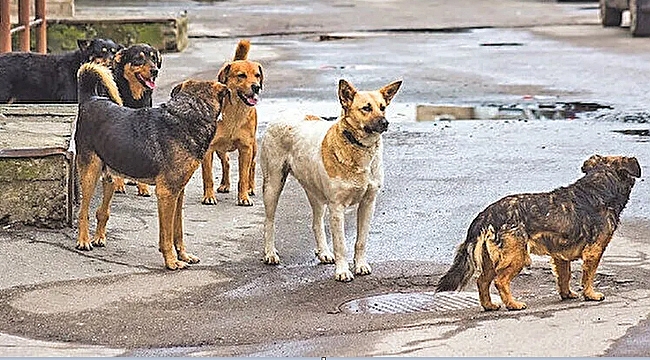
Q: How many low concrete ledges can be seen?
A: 2